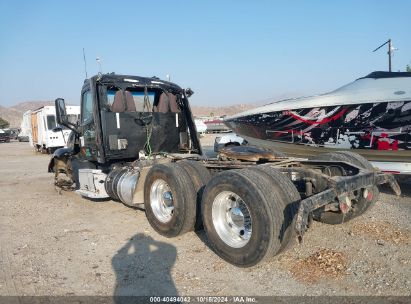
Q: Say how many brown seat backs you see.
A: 2